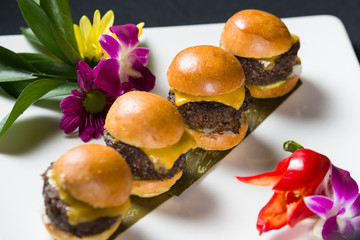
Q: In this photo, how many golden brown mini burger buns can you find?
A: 4